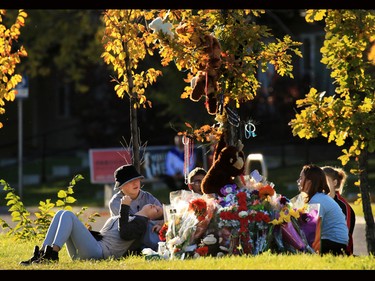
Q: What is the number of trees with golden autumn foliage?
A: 4